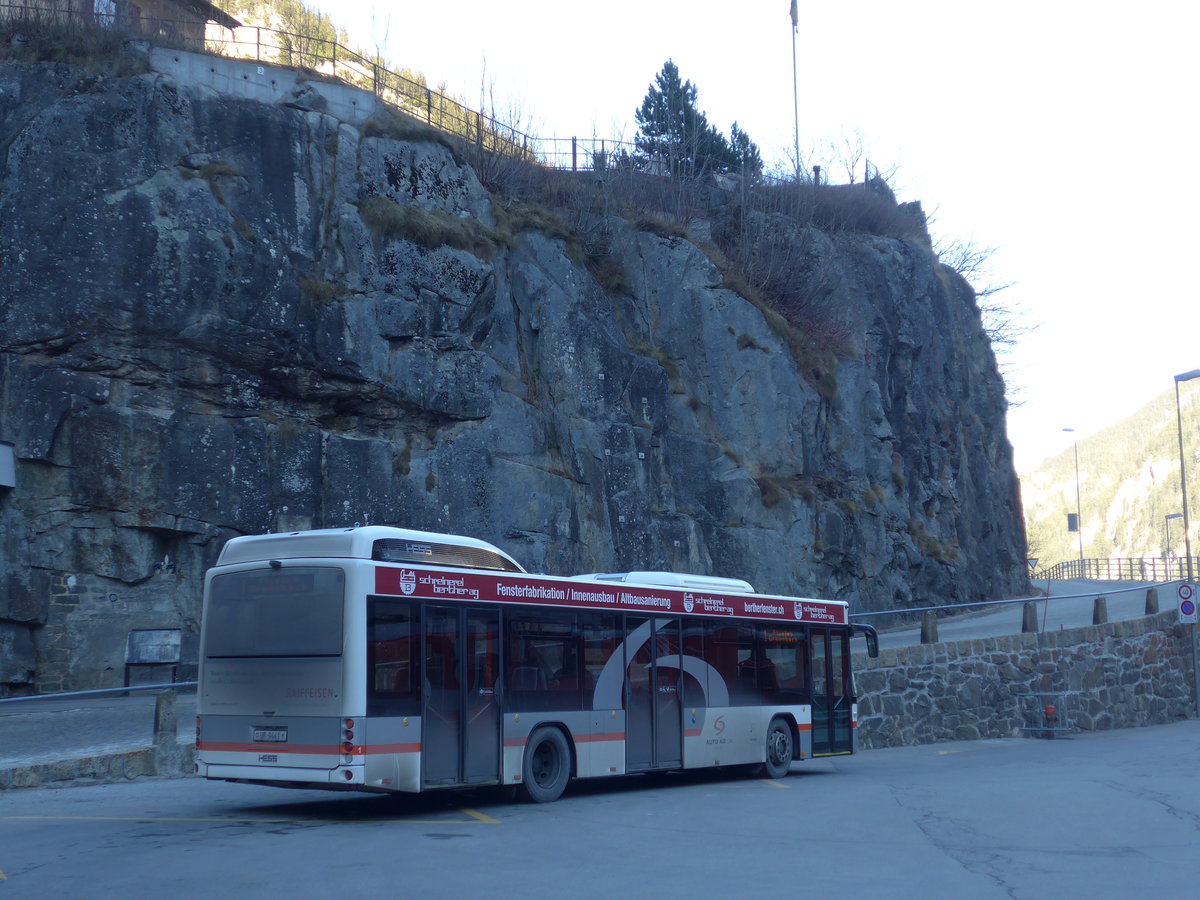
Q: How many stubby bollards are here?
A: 5